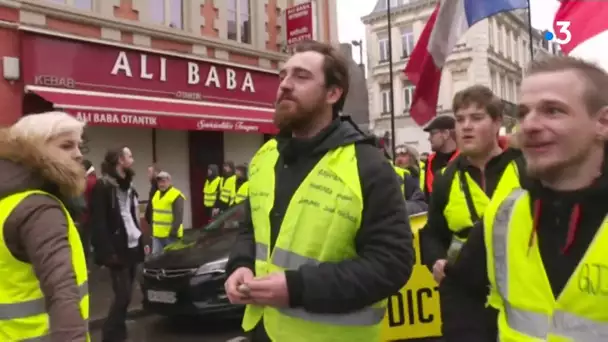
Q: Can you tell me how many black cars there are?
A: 1